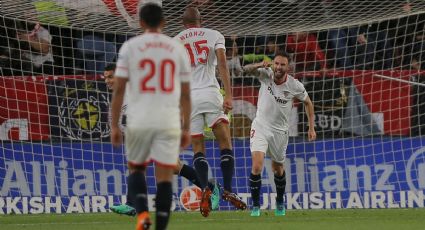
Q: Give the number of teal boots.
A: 4